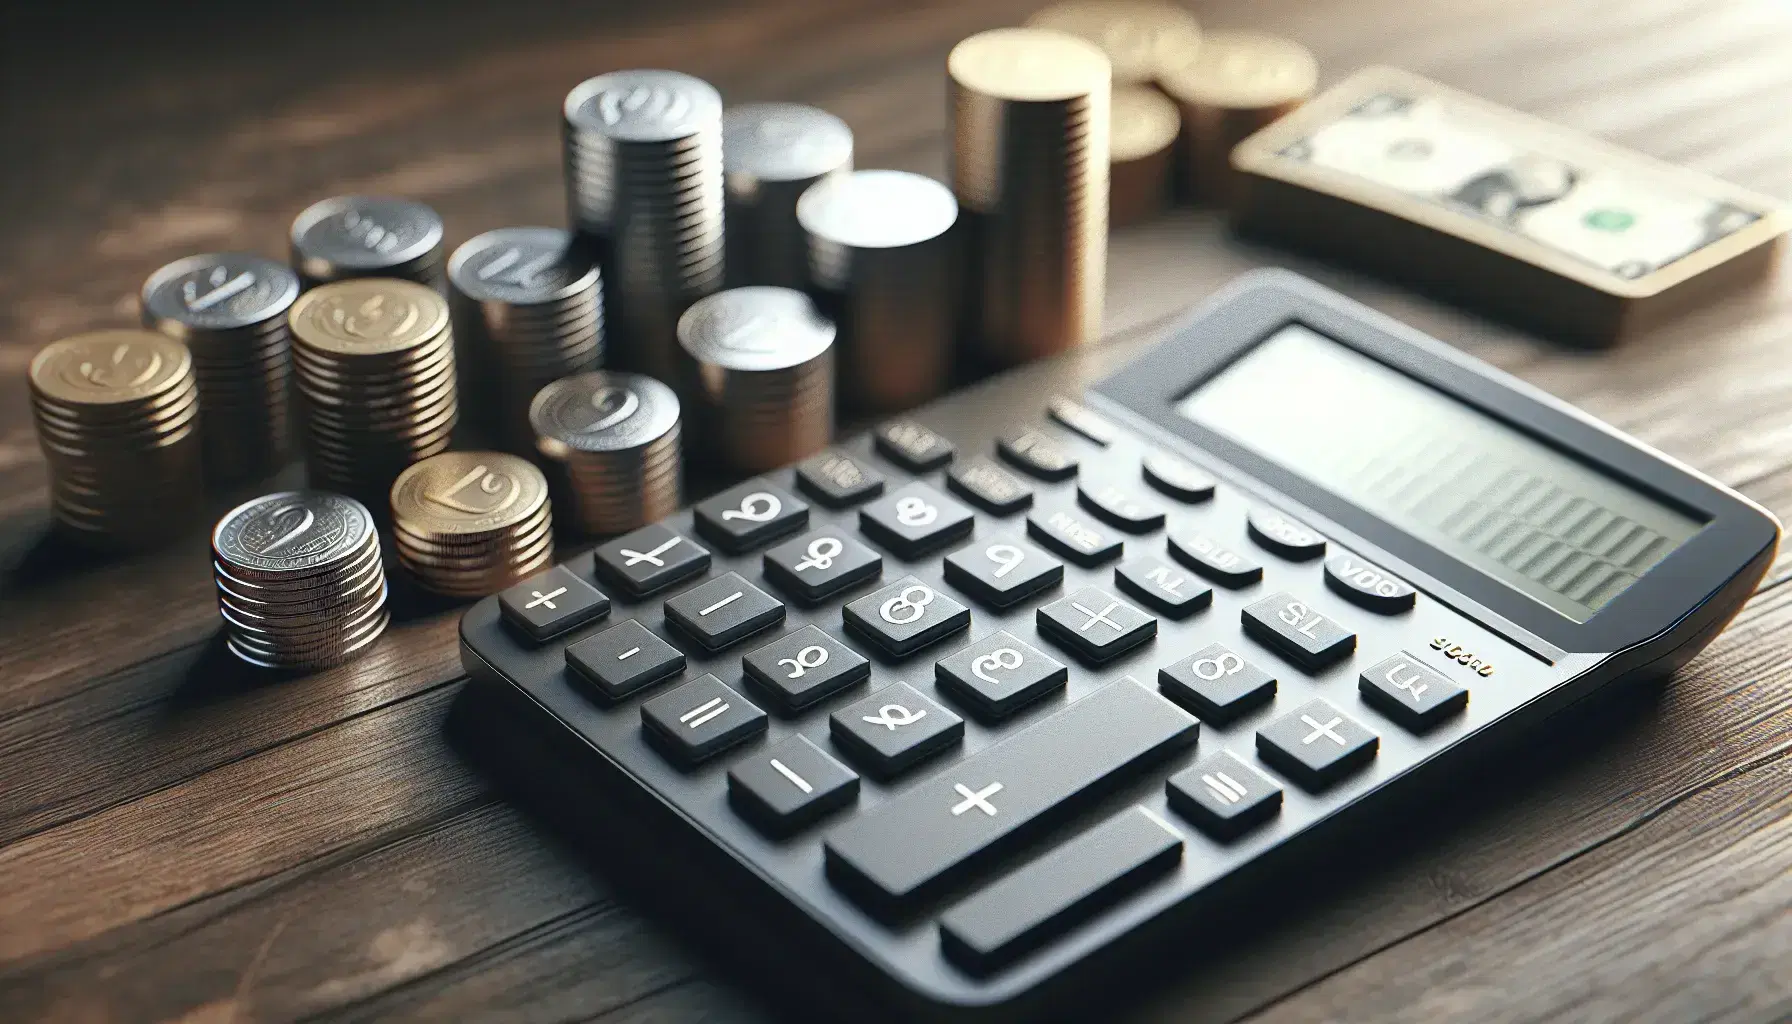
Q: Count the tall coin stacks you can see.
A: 2